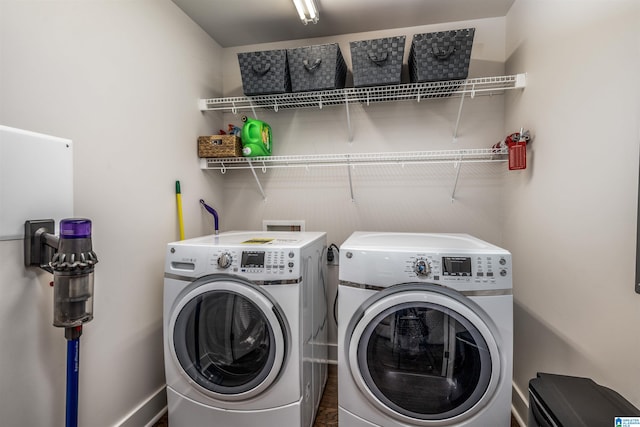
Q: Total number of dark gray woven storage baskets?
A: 4